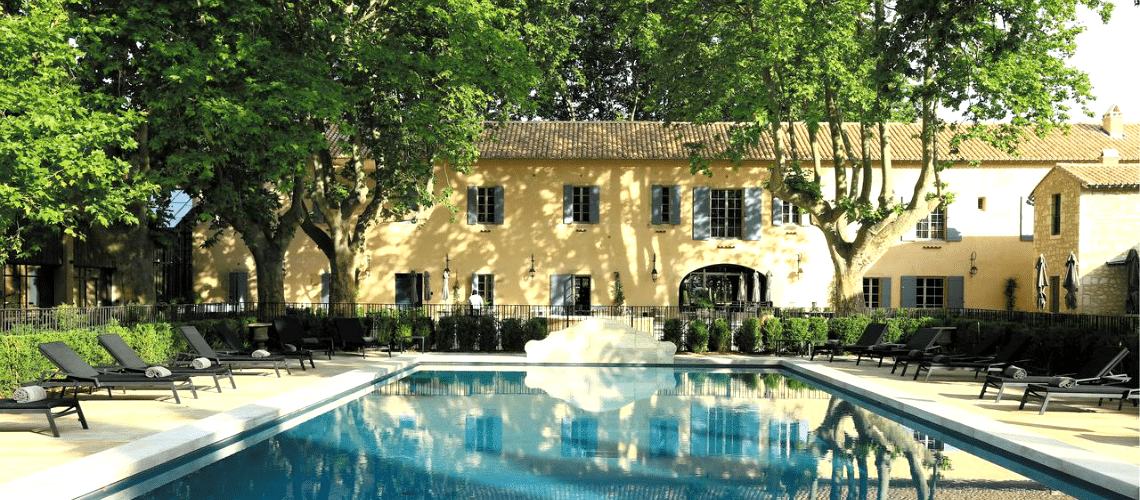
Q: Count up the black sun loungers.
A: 13